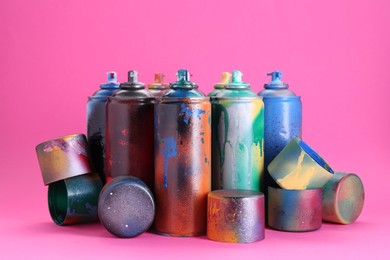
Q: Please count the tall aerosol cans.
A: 7